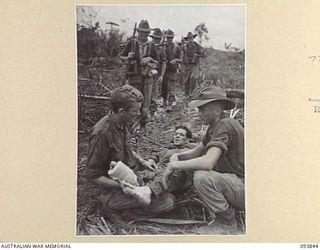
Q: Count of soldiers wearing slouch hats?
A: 5